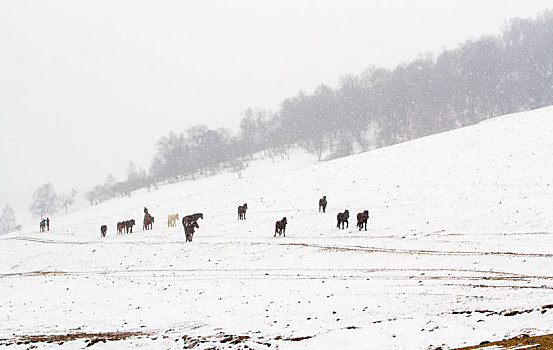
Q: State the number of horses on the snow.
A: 13